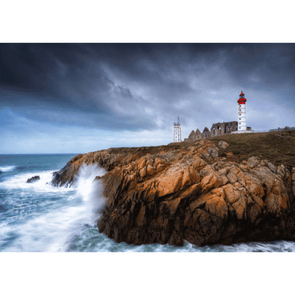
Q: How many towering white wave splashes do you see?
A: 1